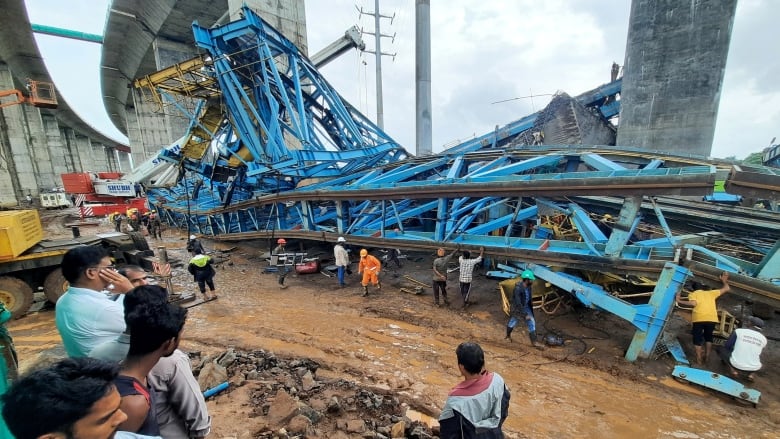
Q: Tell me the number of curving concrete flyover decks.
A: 2